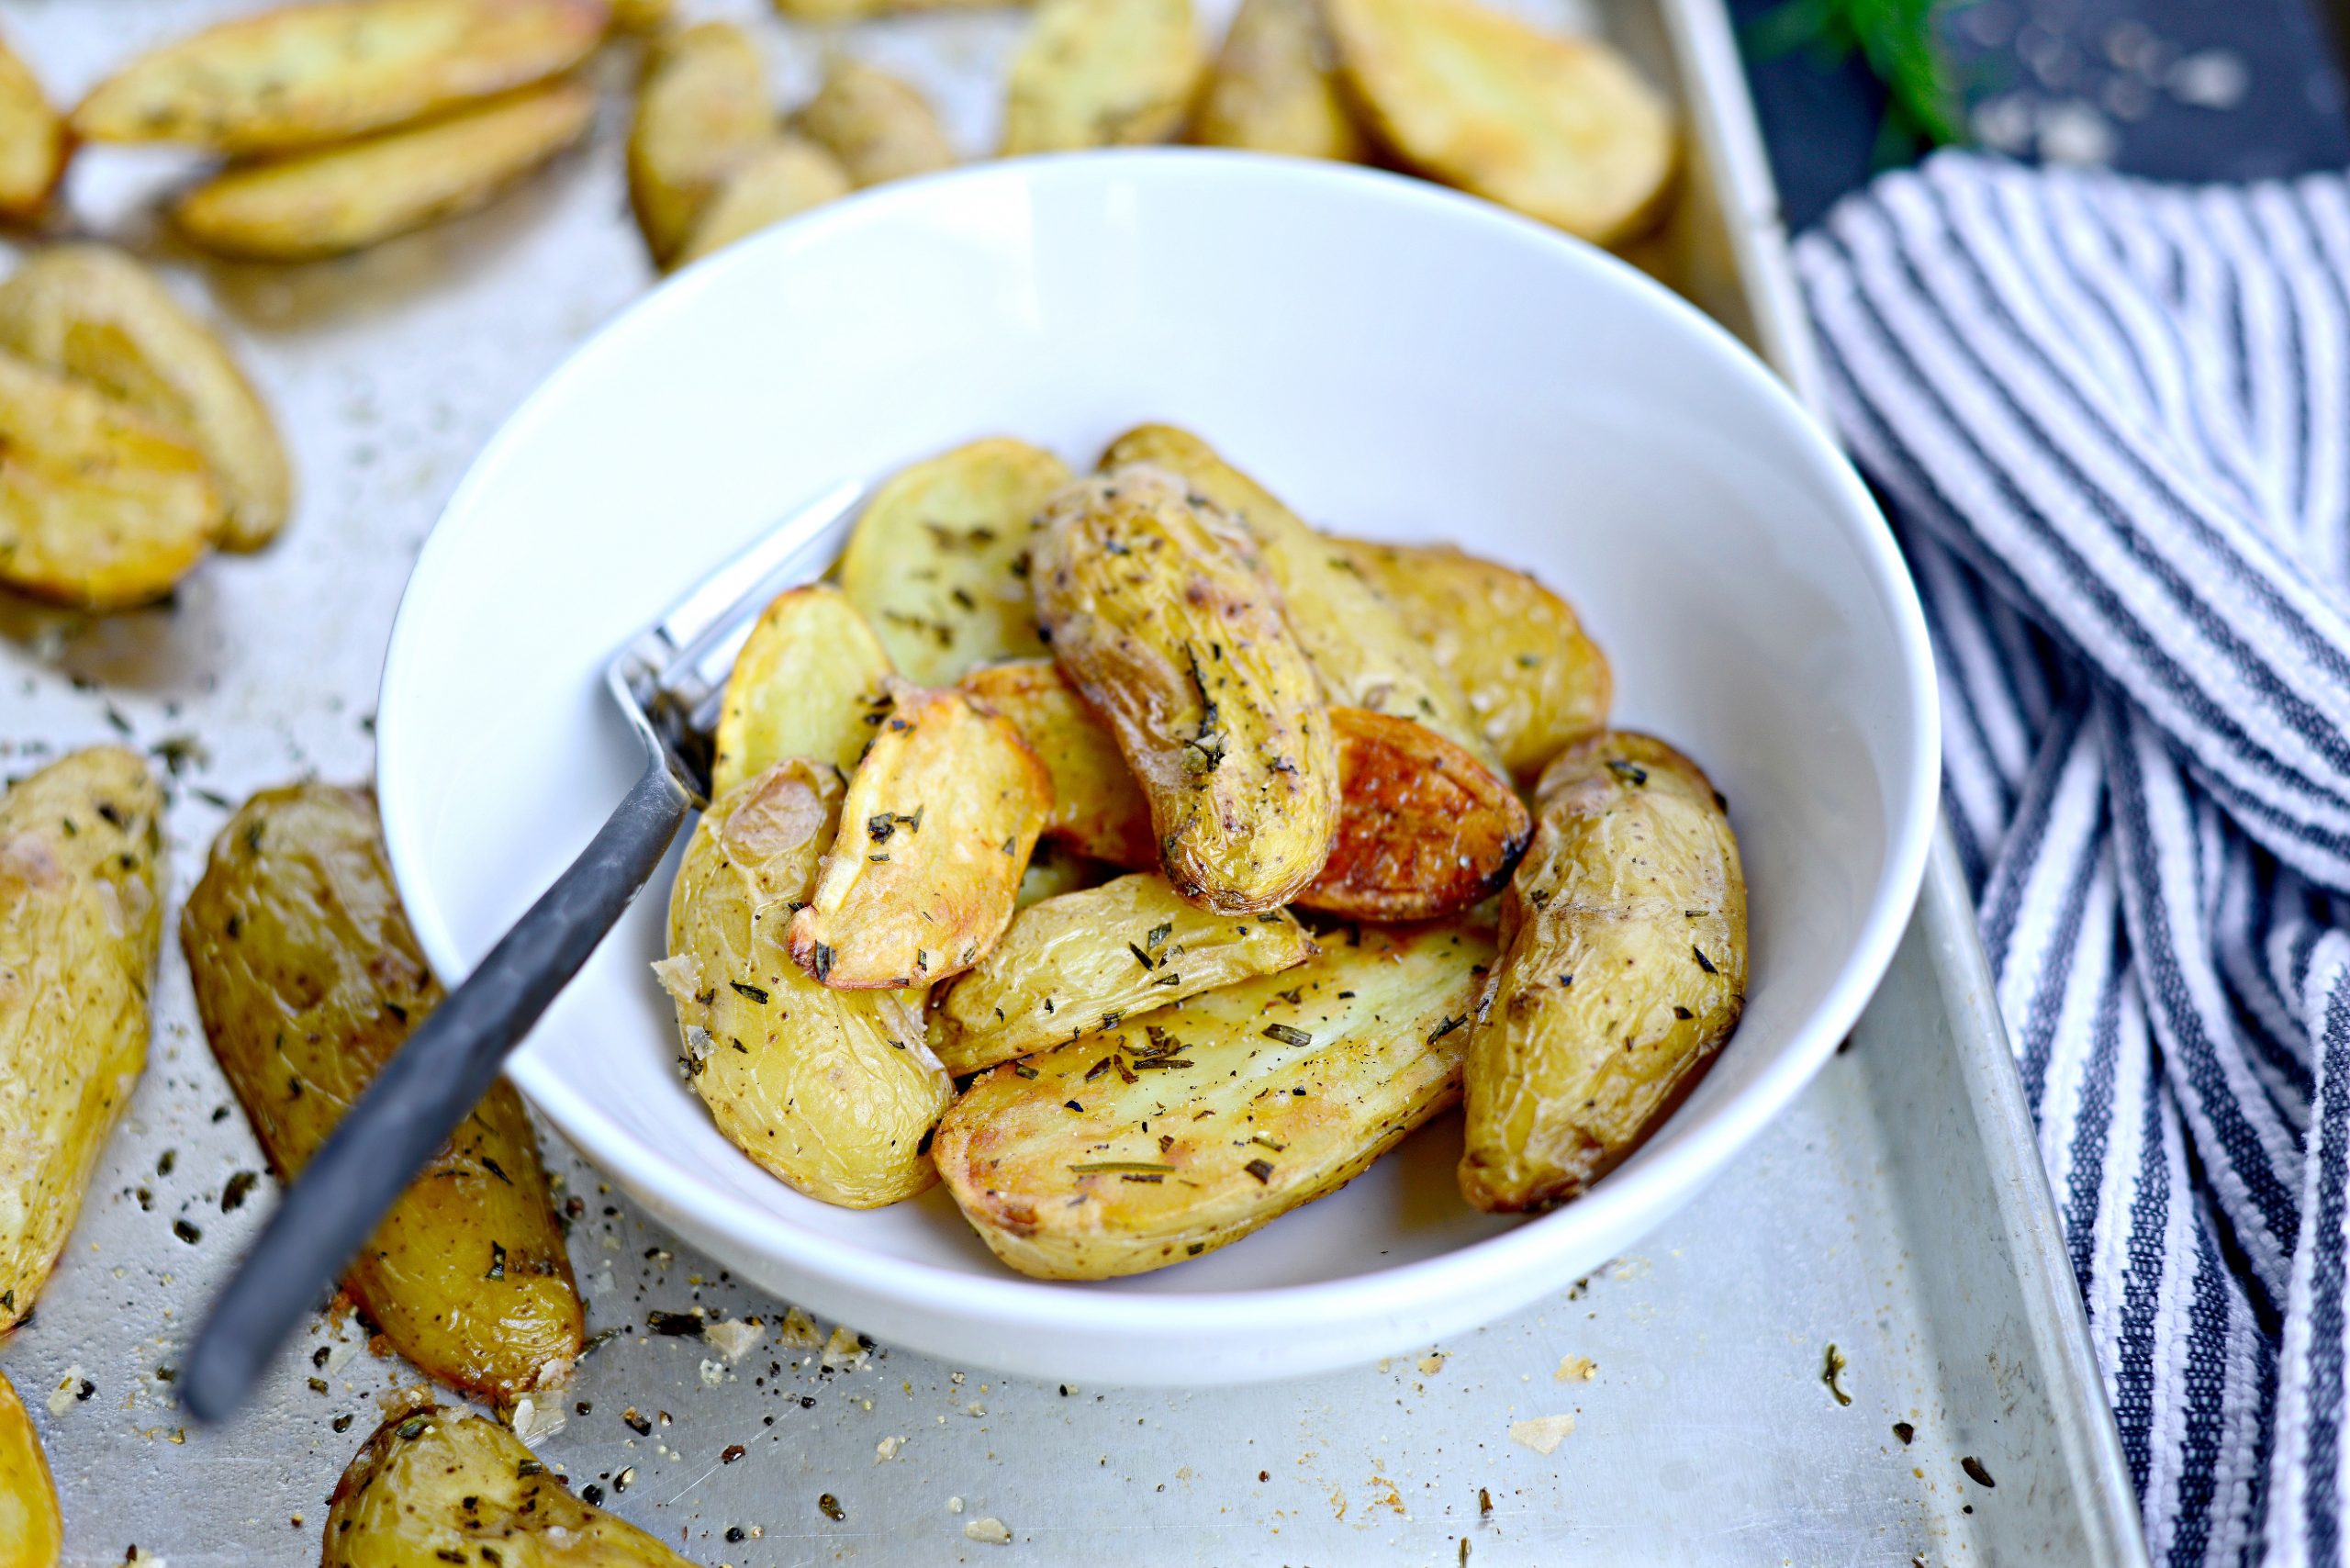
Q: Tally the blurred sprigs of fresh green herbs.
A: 1